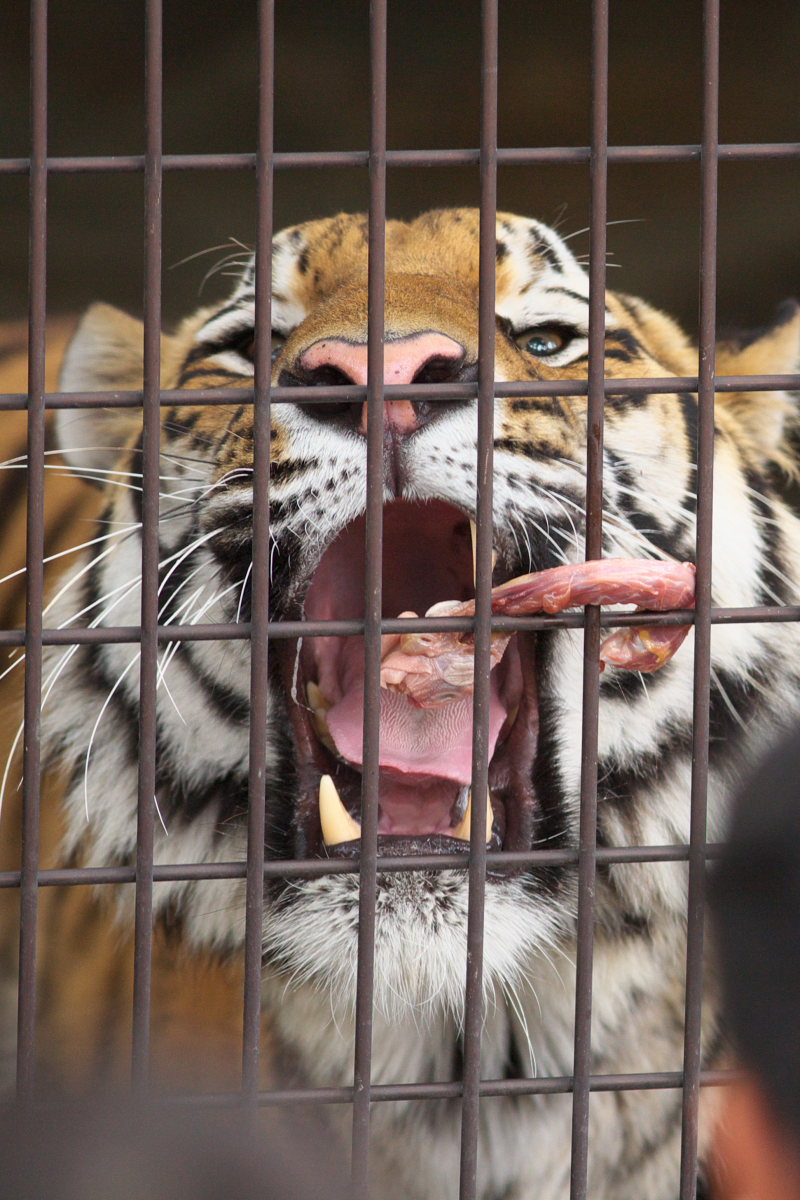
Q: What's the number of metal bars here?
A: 12